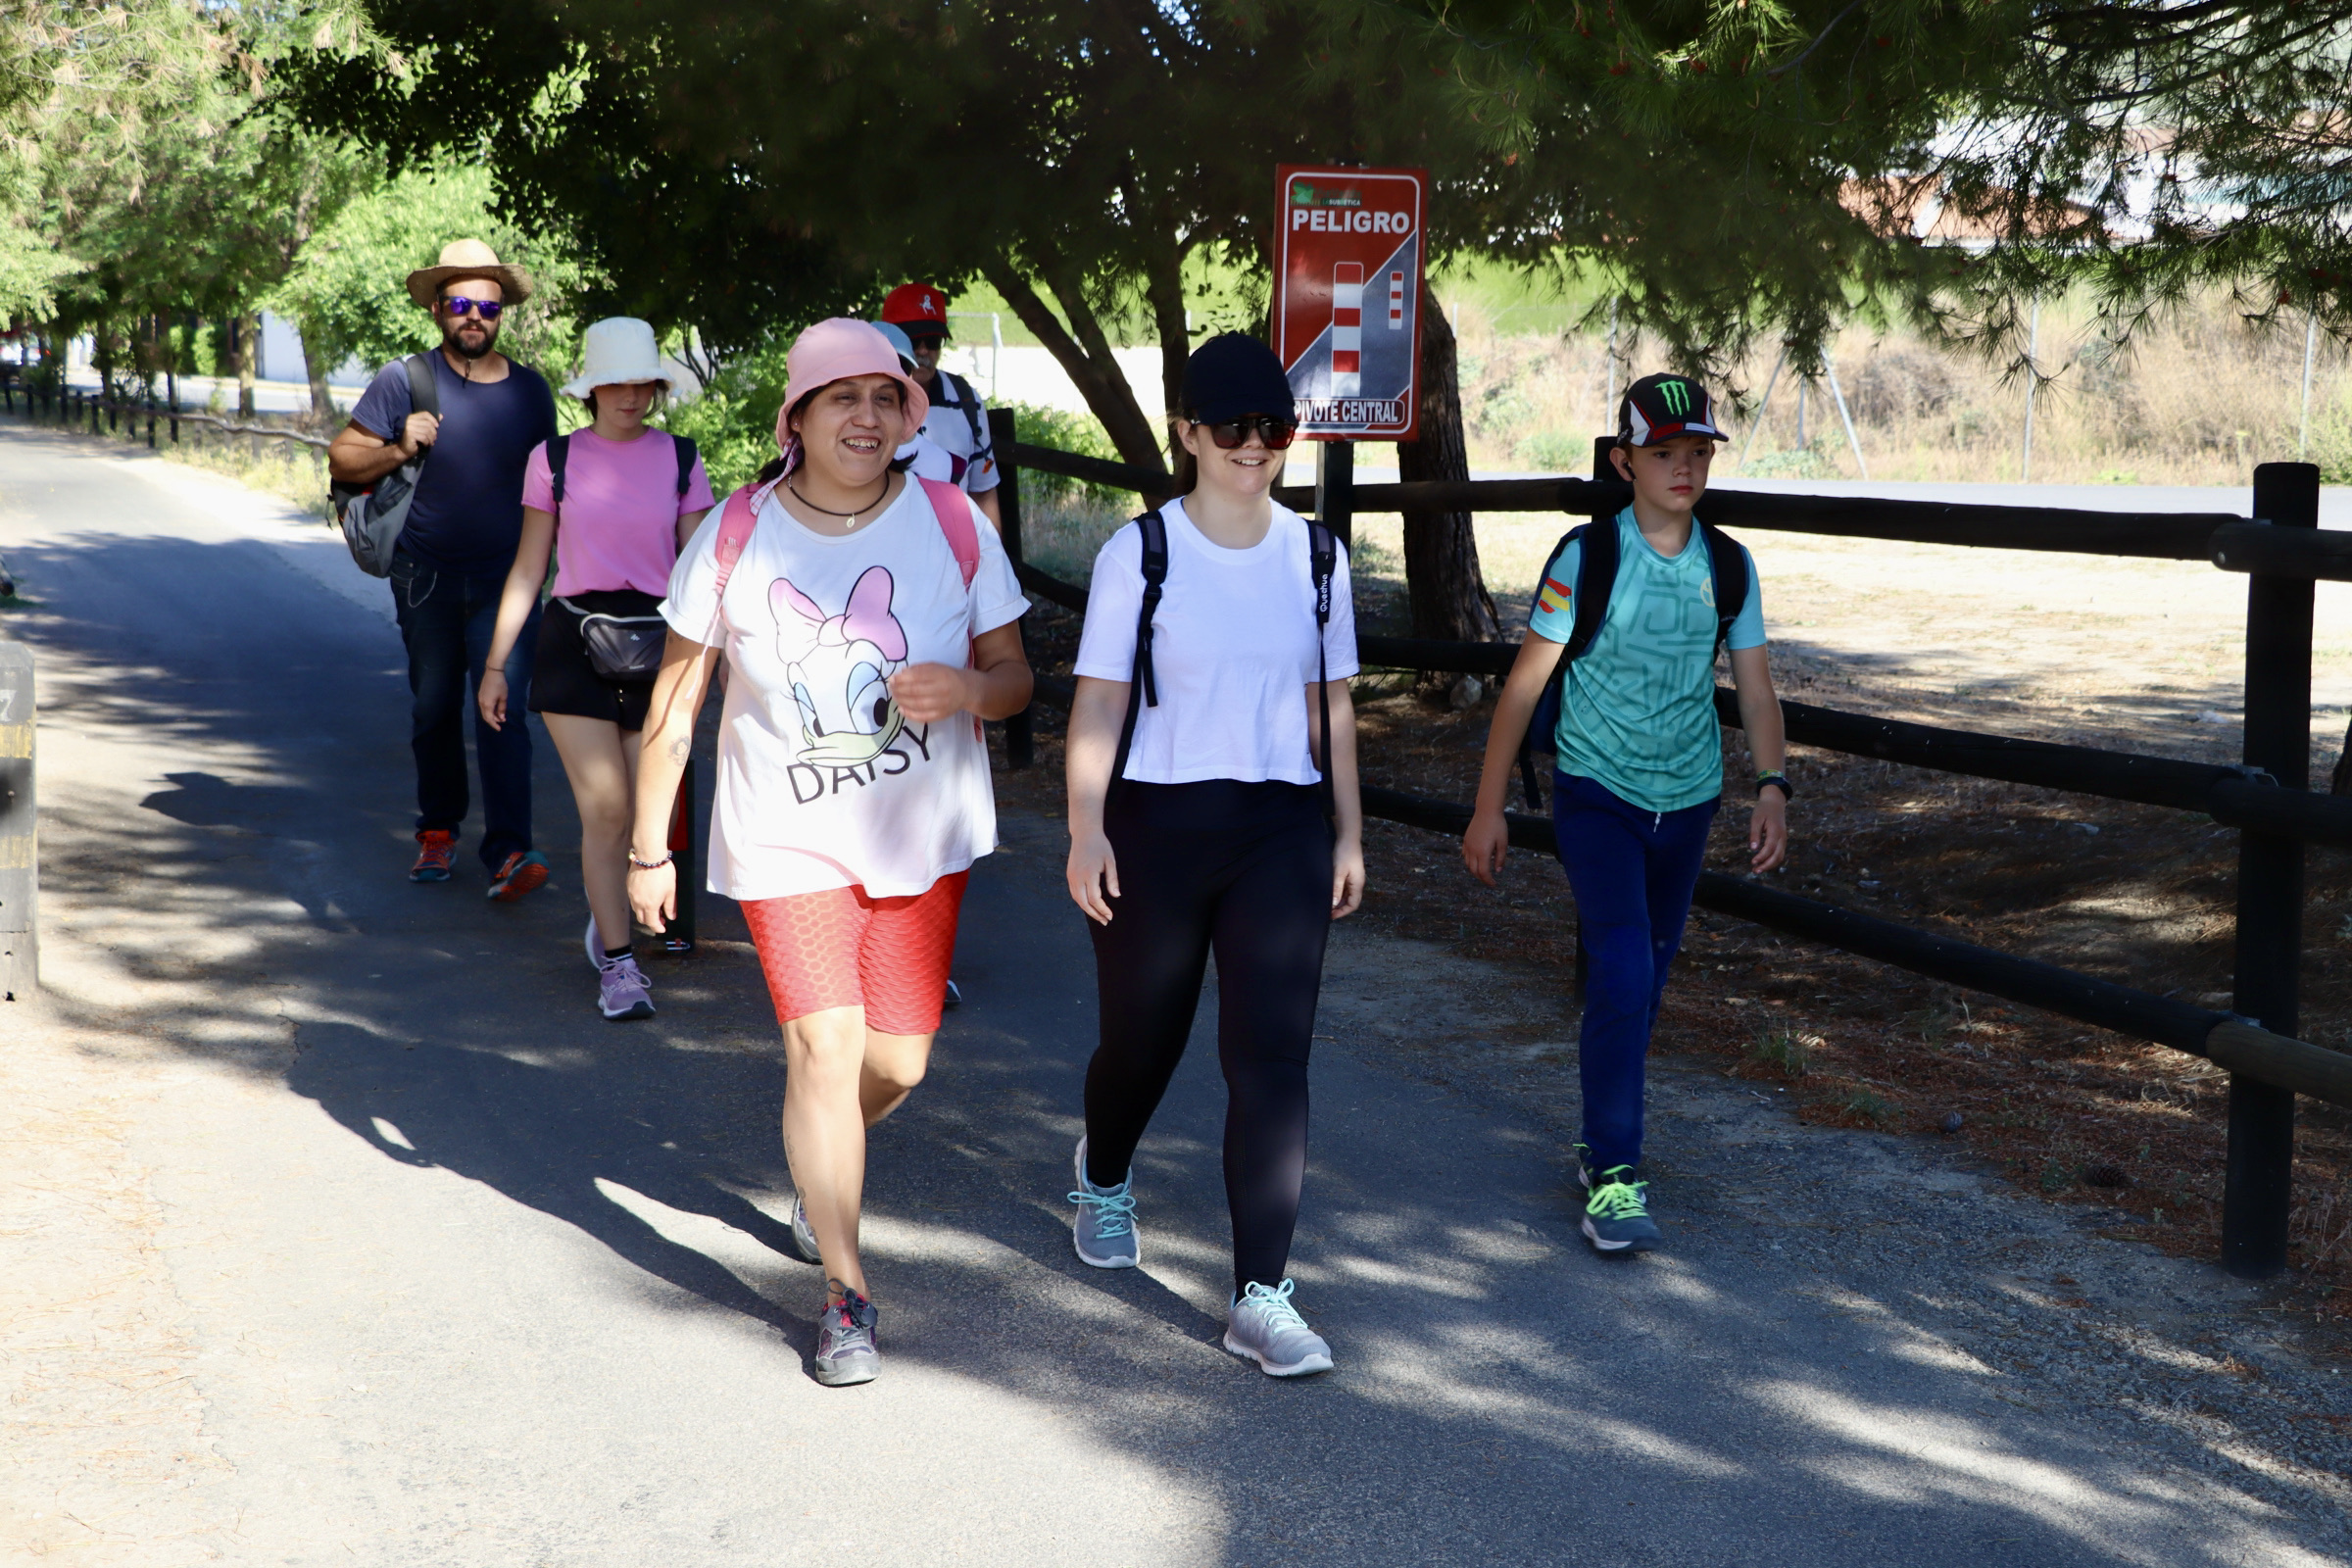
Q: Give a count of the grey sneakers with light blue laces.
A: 2